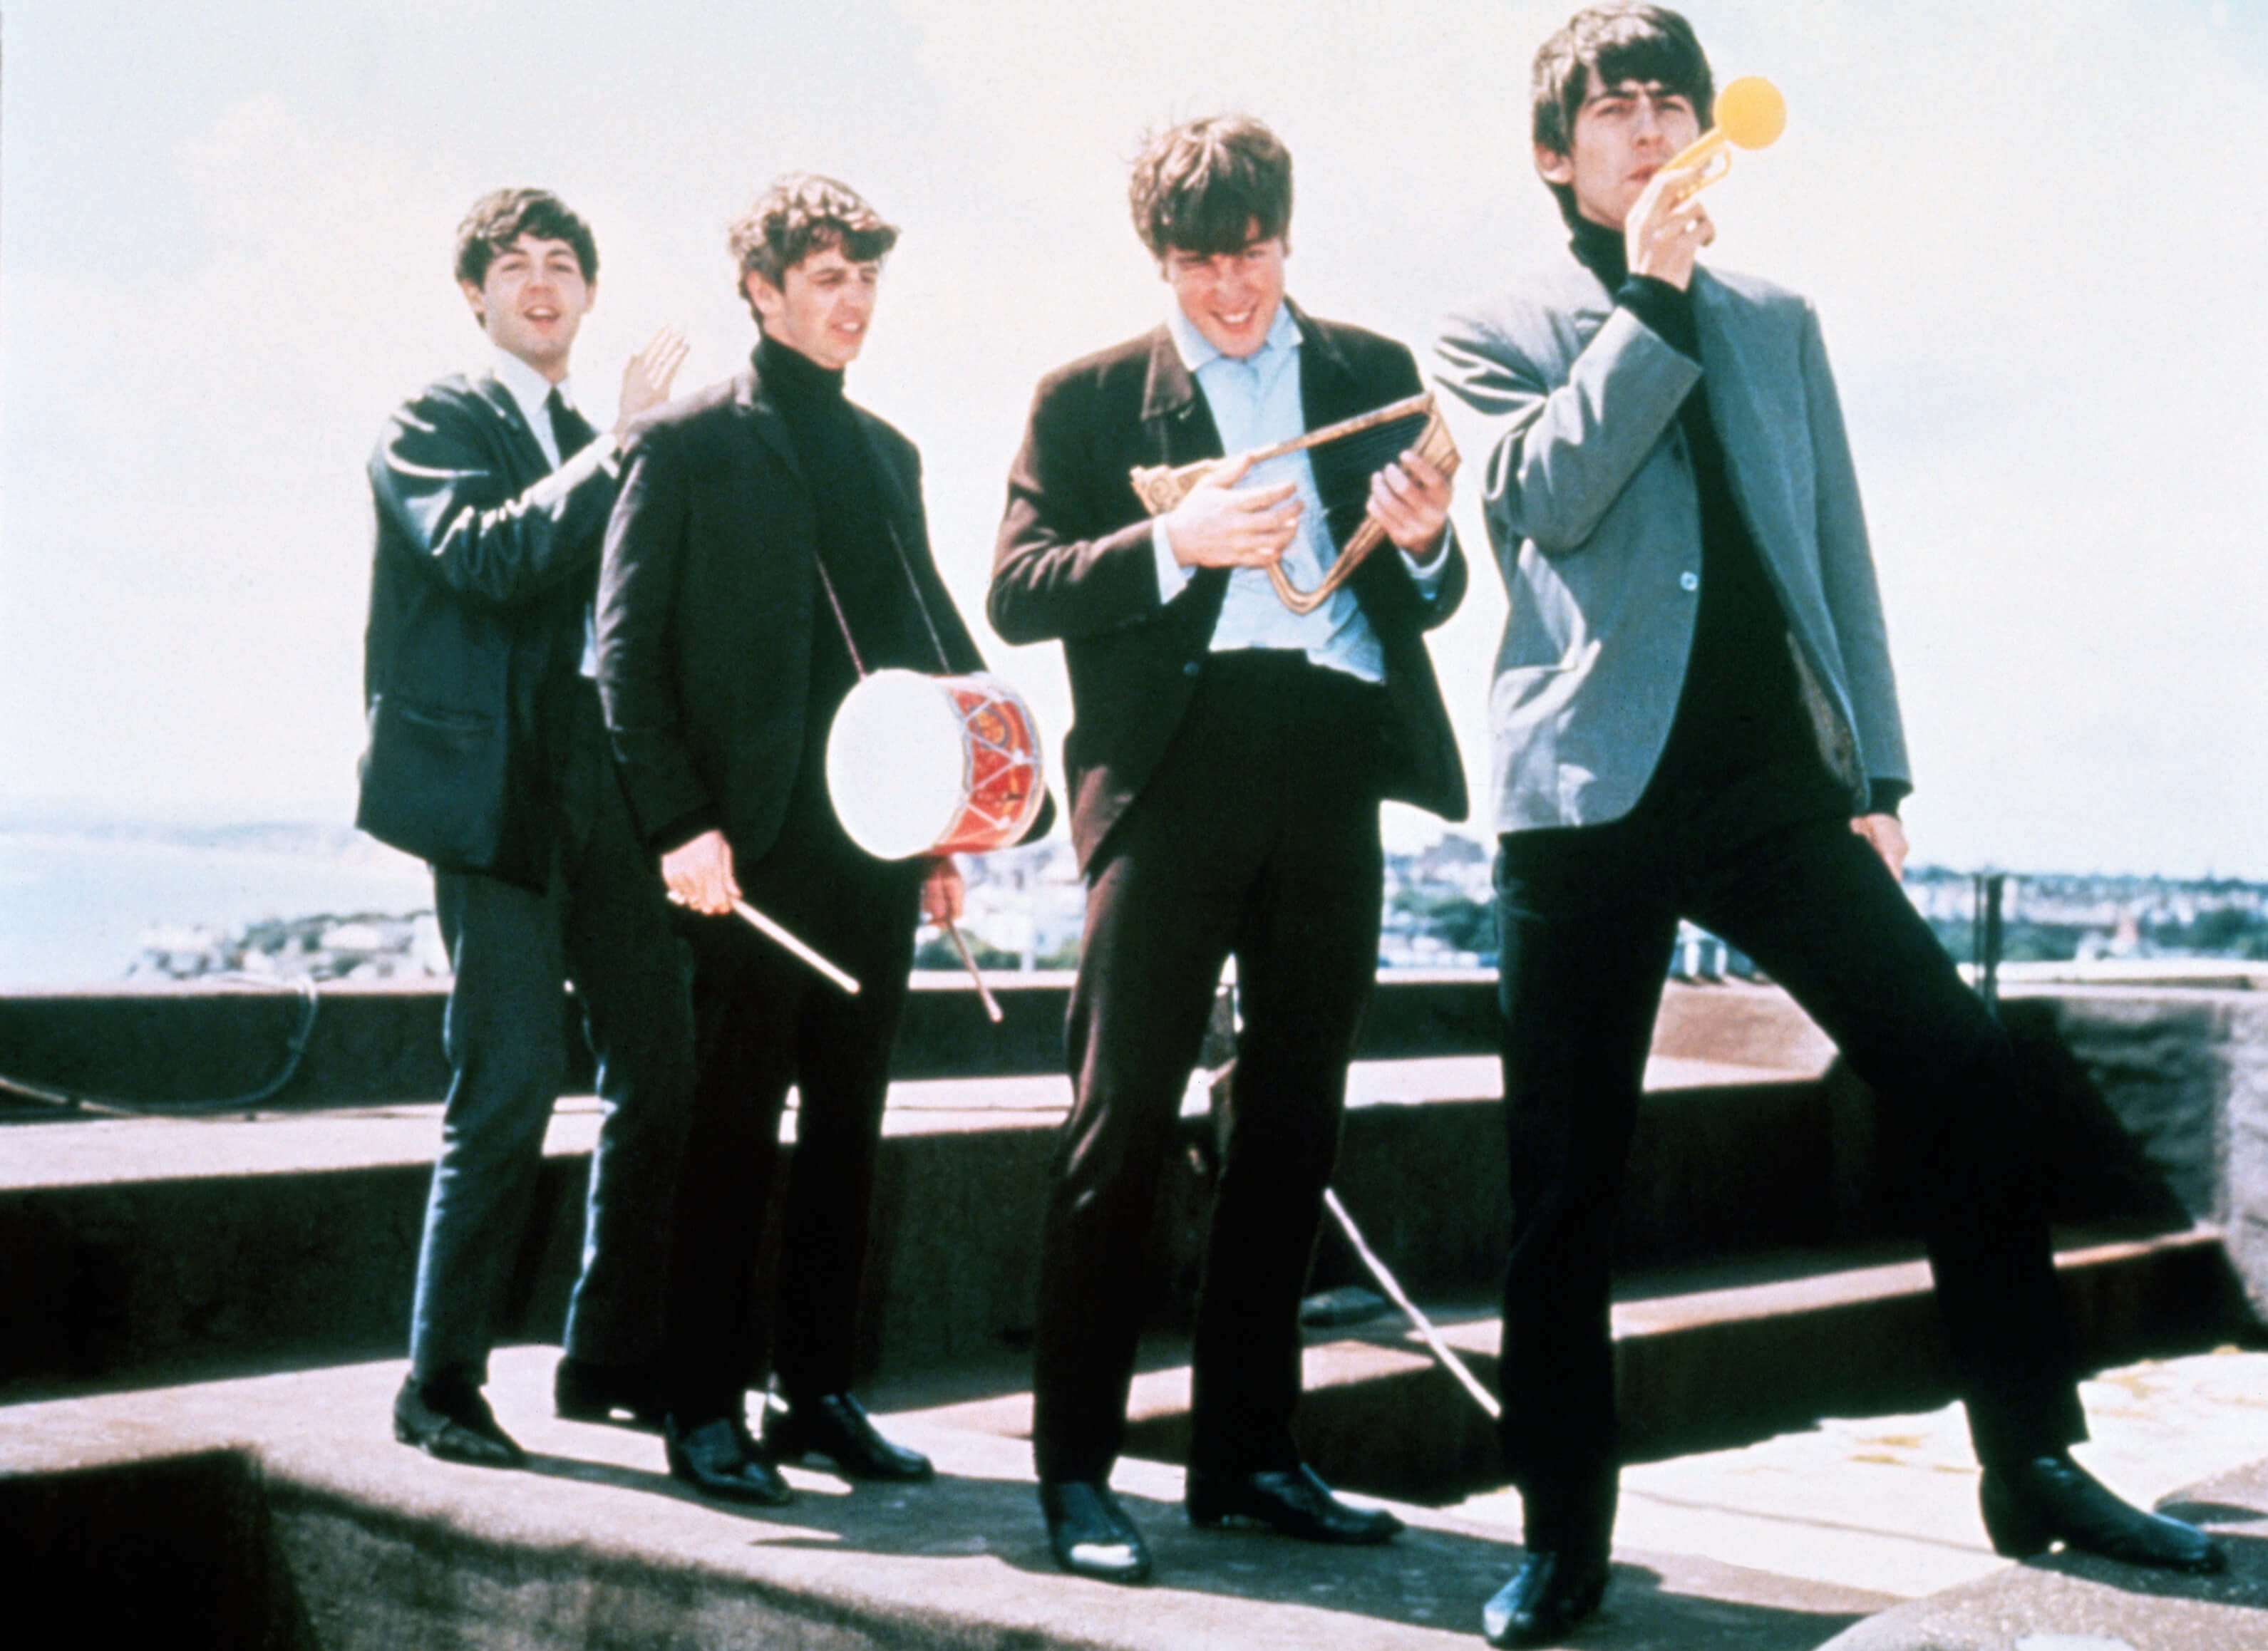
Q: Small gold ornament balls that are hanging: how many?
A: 0